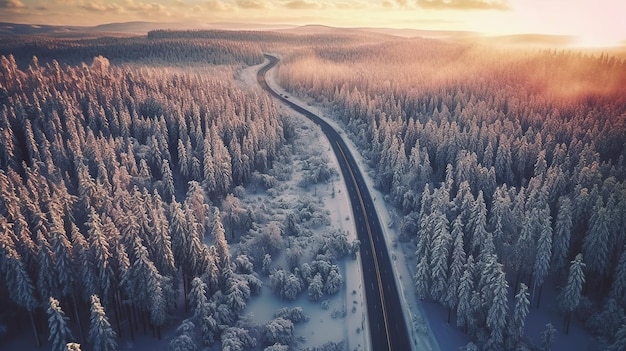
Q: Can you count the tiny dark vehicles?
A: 2